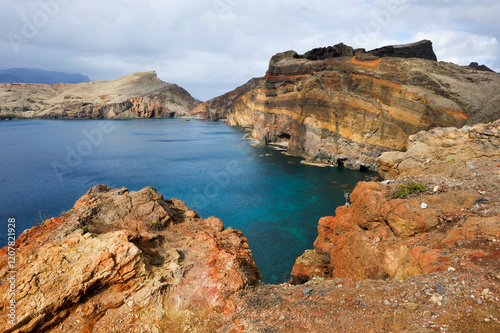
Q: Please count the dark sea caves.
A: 3